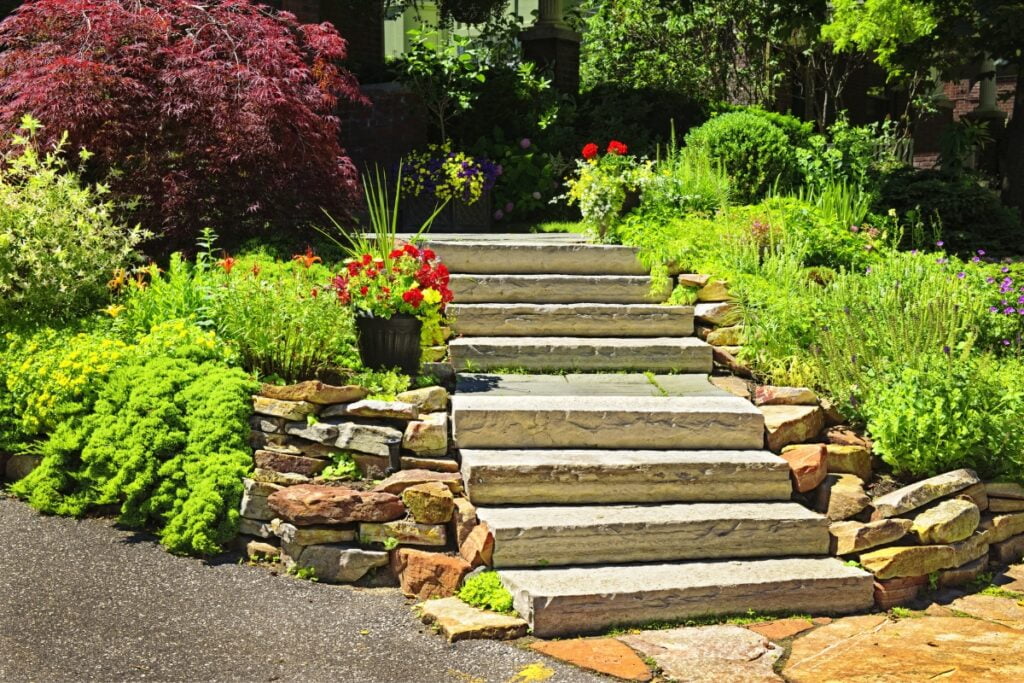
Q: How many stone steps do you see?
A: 8